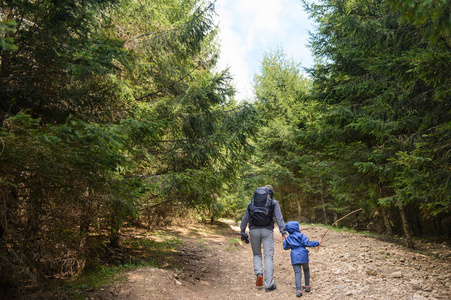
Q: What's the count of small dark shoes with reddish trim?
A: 2